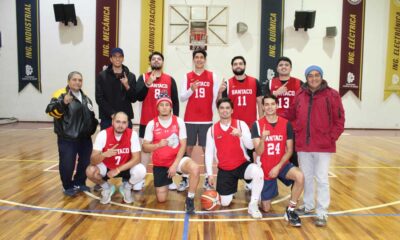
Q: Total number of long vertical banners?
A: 6